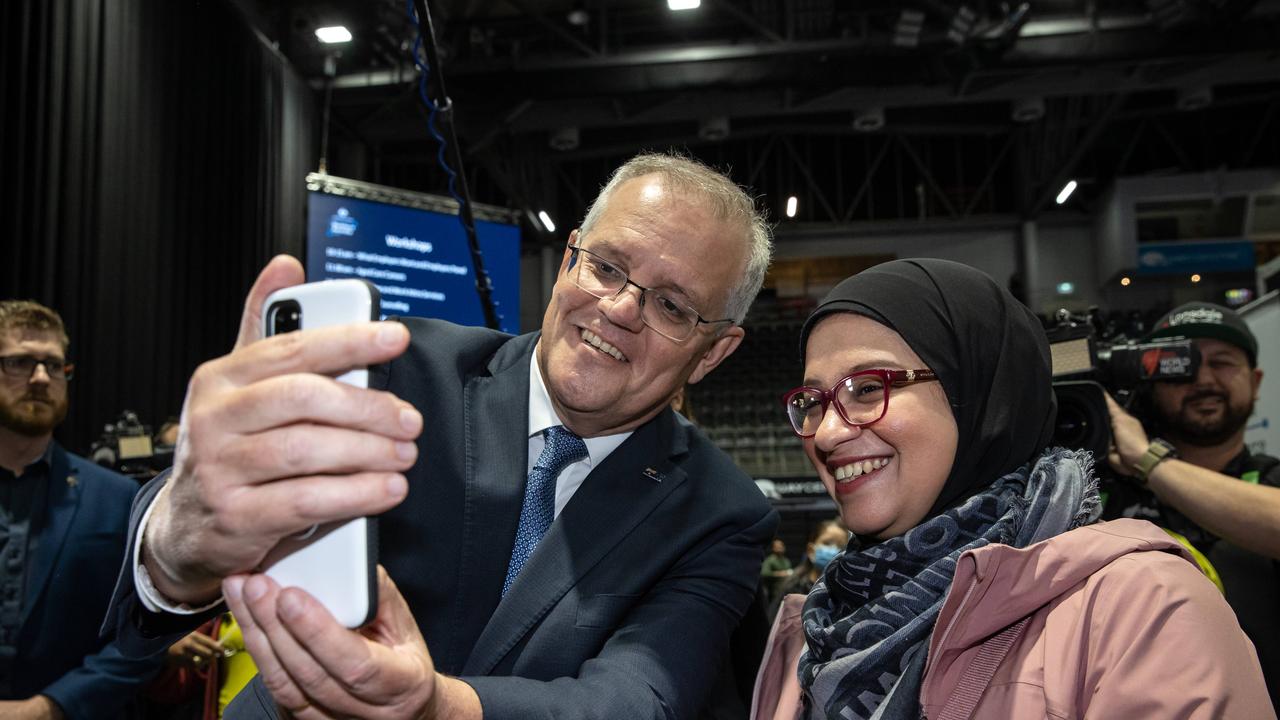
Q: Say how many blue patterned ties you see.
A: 1